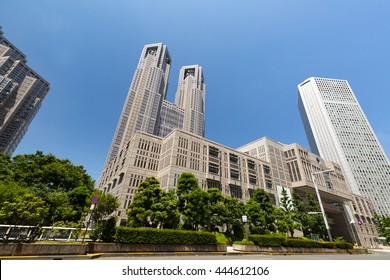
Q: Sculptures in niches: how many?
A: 0